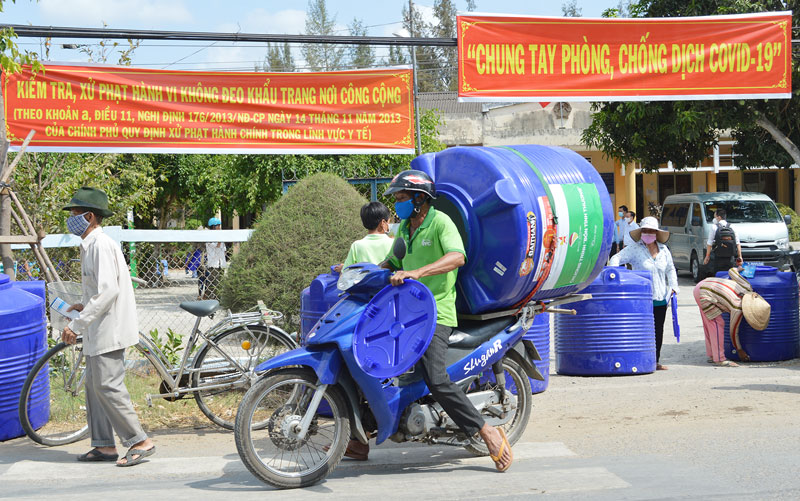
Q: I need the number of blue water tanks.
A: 6